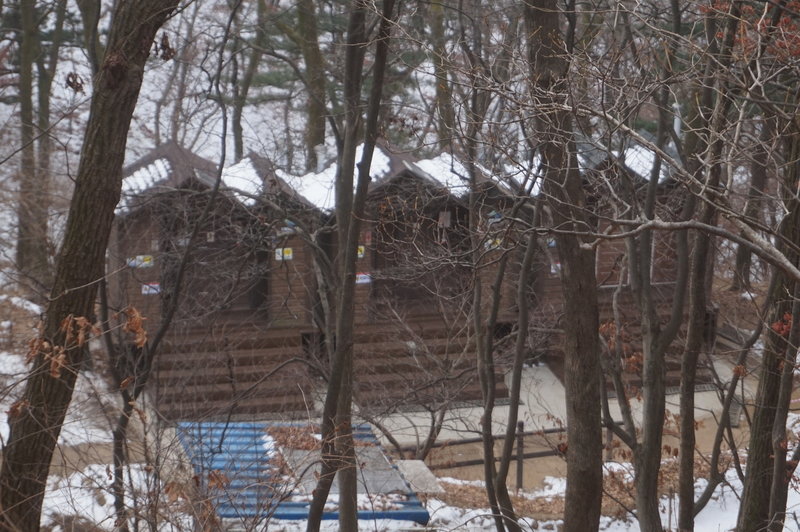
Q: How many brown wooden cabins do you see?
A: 3